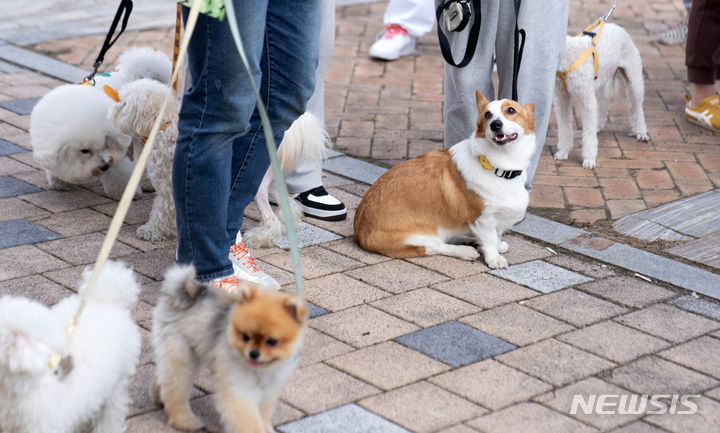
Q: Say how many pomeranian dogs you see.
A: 1